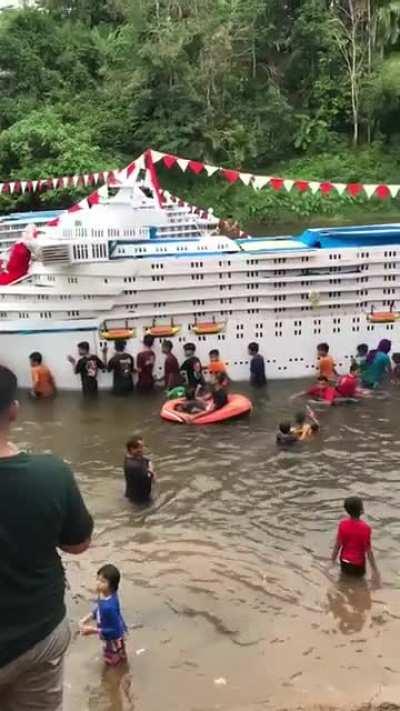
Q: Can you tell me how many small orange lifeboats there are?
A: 4